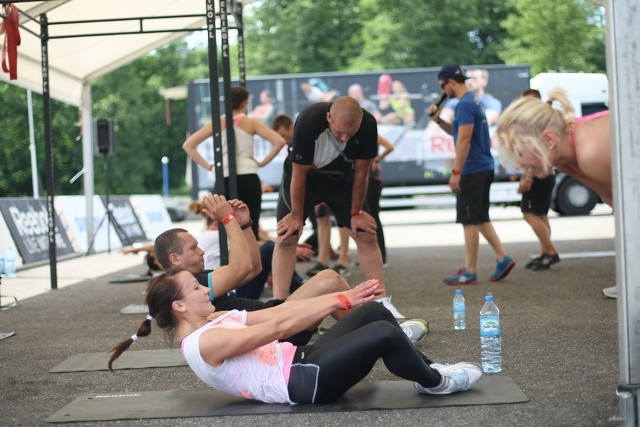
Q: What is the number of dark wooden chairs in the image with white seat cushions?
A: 0